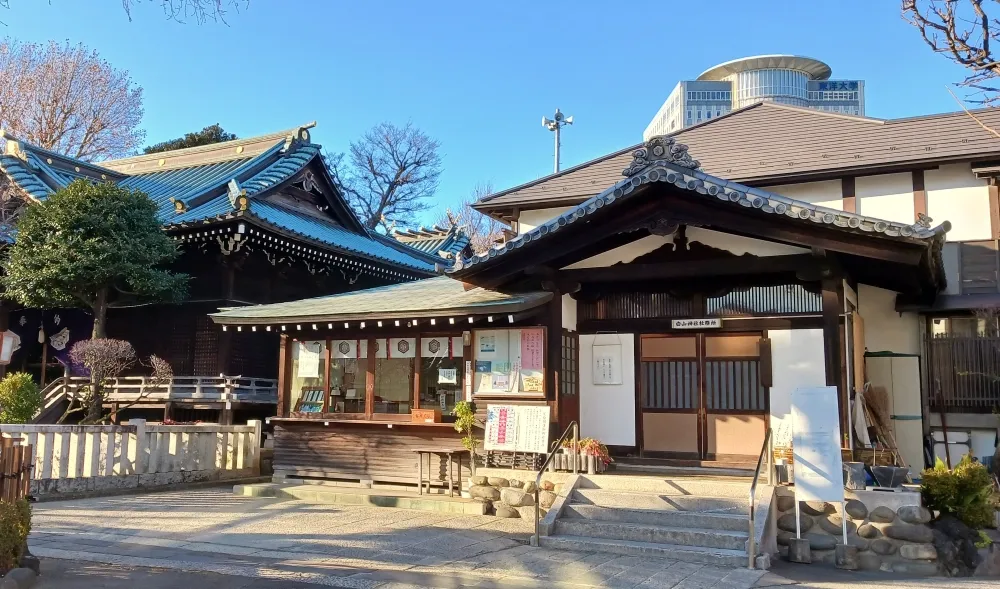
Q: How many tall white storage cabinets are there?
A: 1